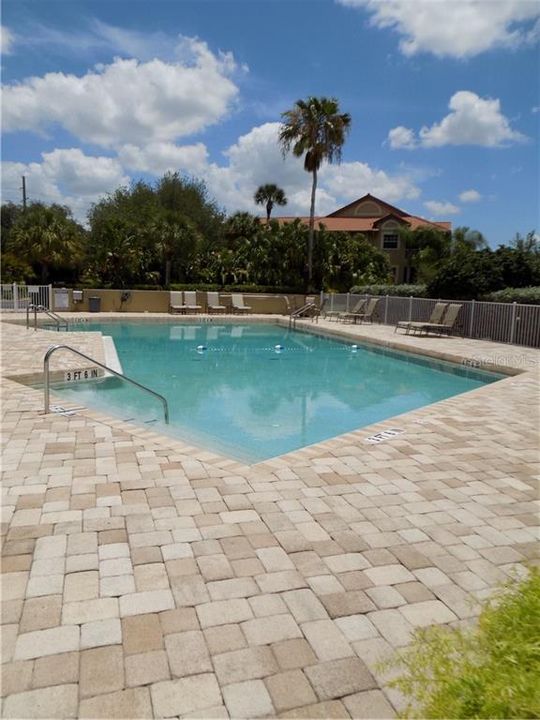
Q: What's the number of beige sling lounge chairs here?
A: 8